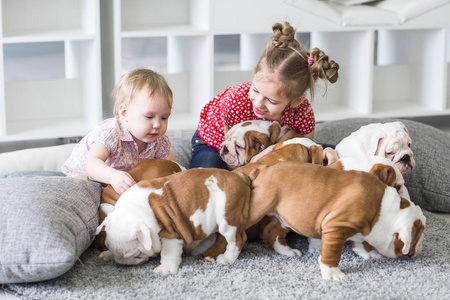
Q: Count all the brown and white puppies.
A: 6